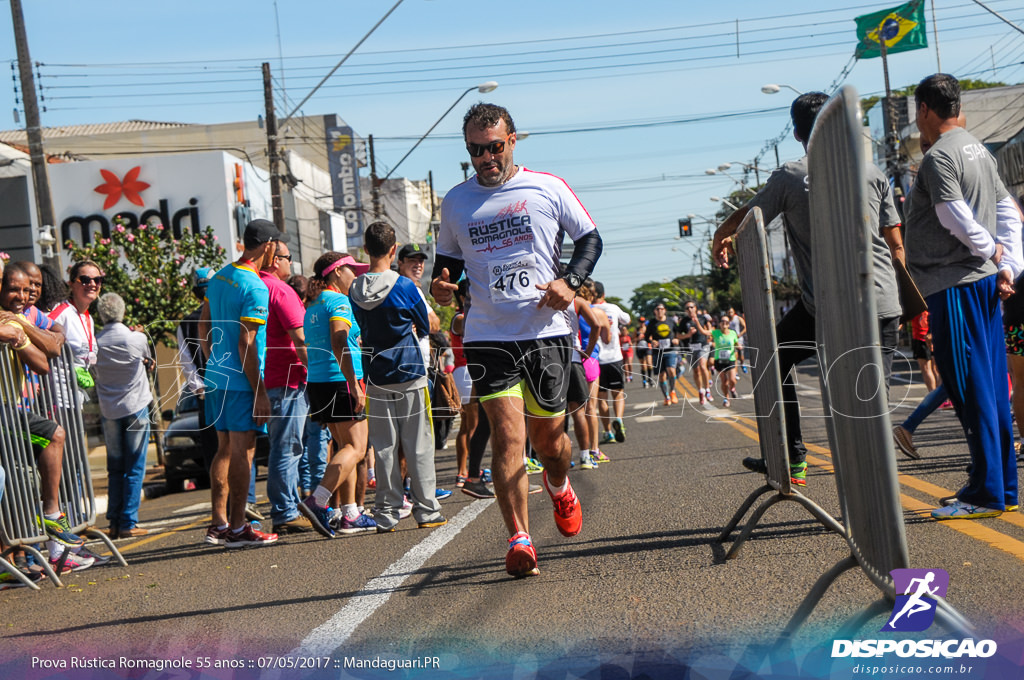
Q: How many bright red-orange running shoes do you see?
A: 2